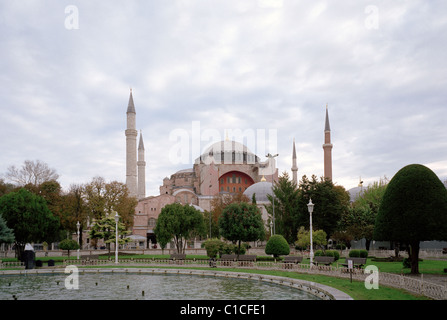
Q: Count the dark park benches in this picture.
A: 7